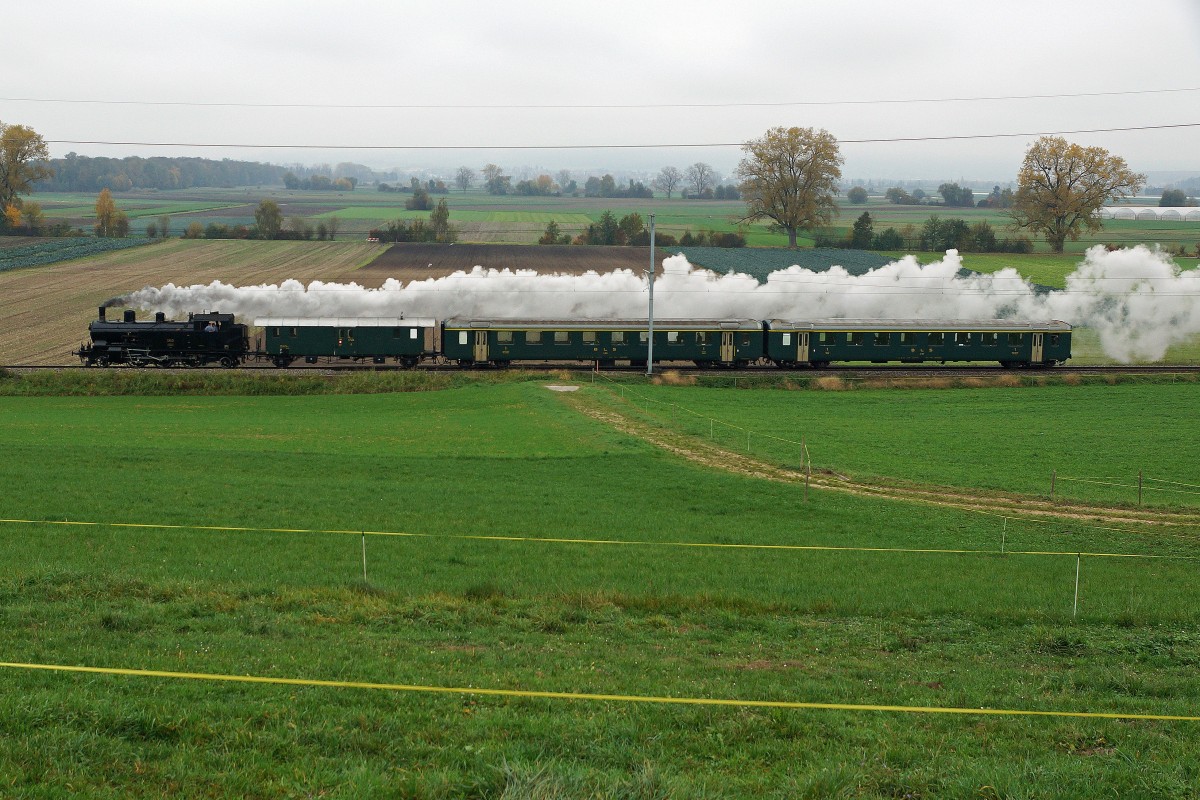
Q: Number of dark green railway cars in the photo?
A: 3